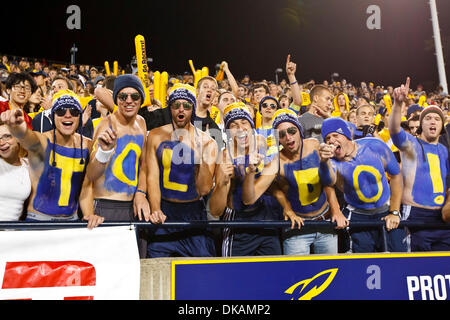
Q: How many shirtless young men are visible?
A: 7